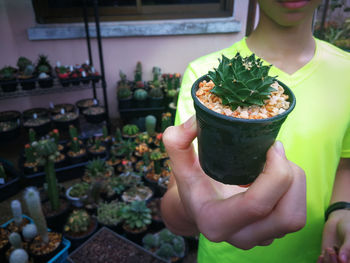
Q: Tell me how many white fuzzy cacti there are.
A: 5